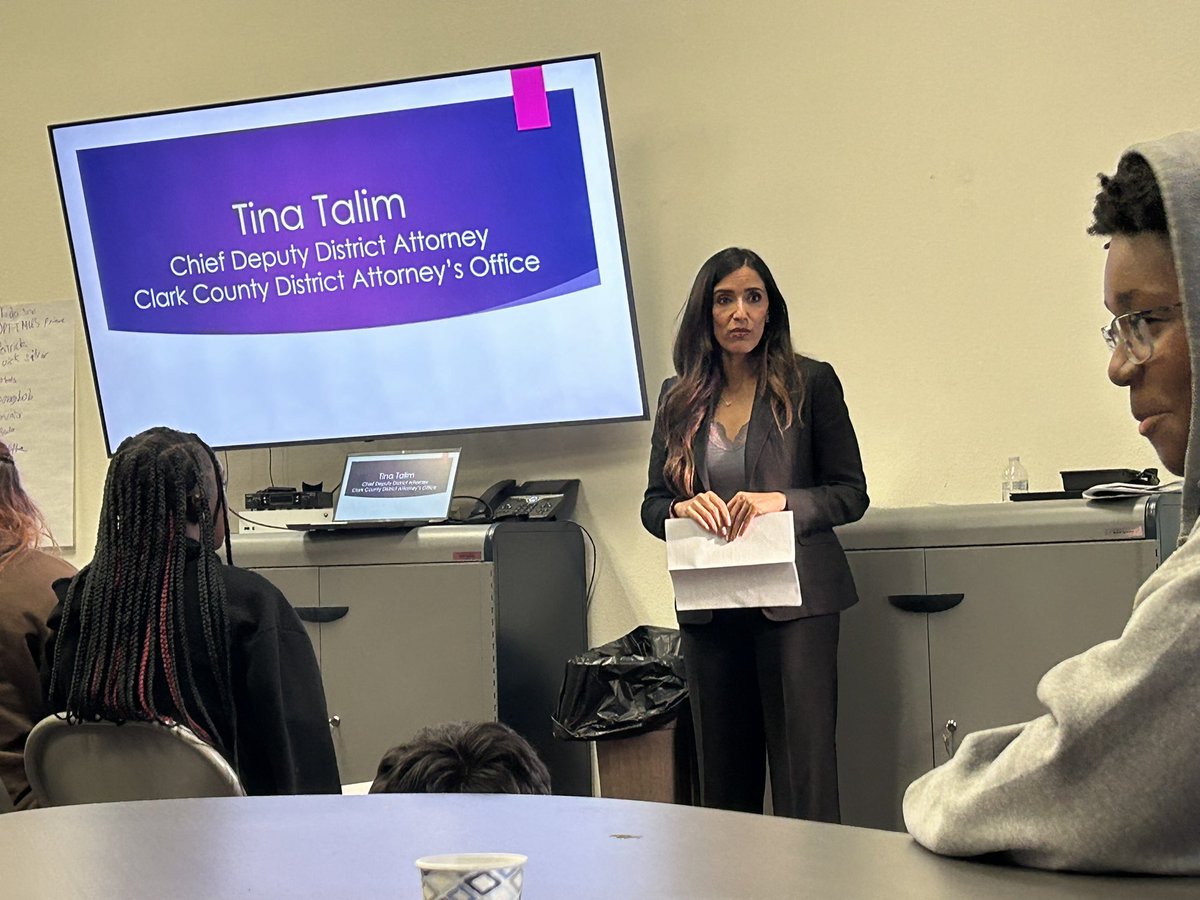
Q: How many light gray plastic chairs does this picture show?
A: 1